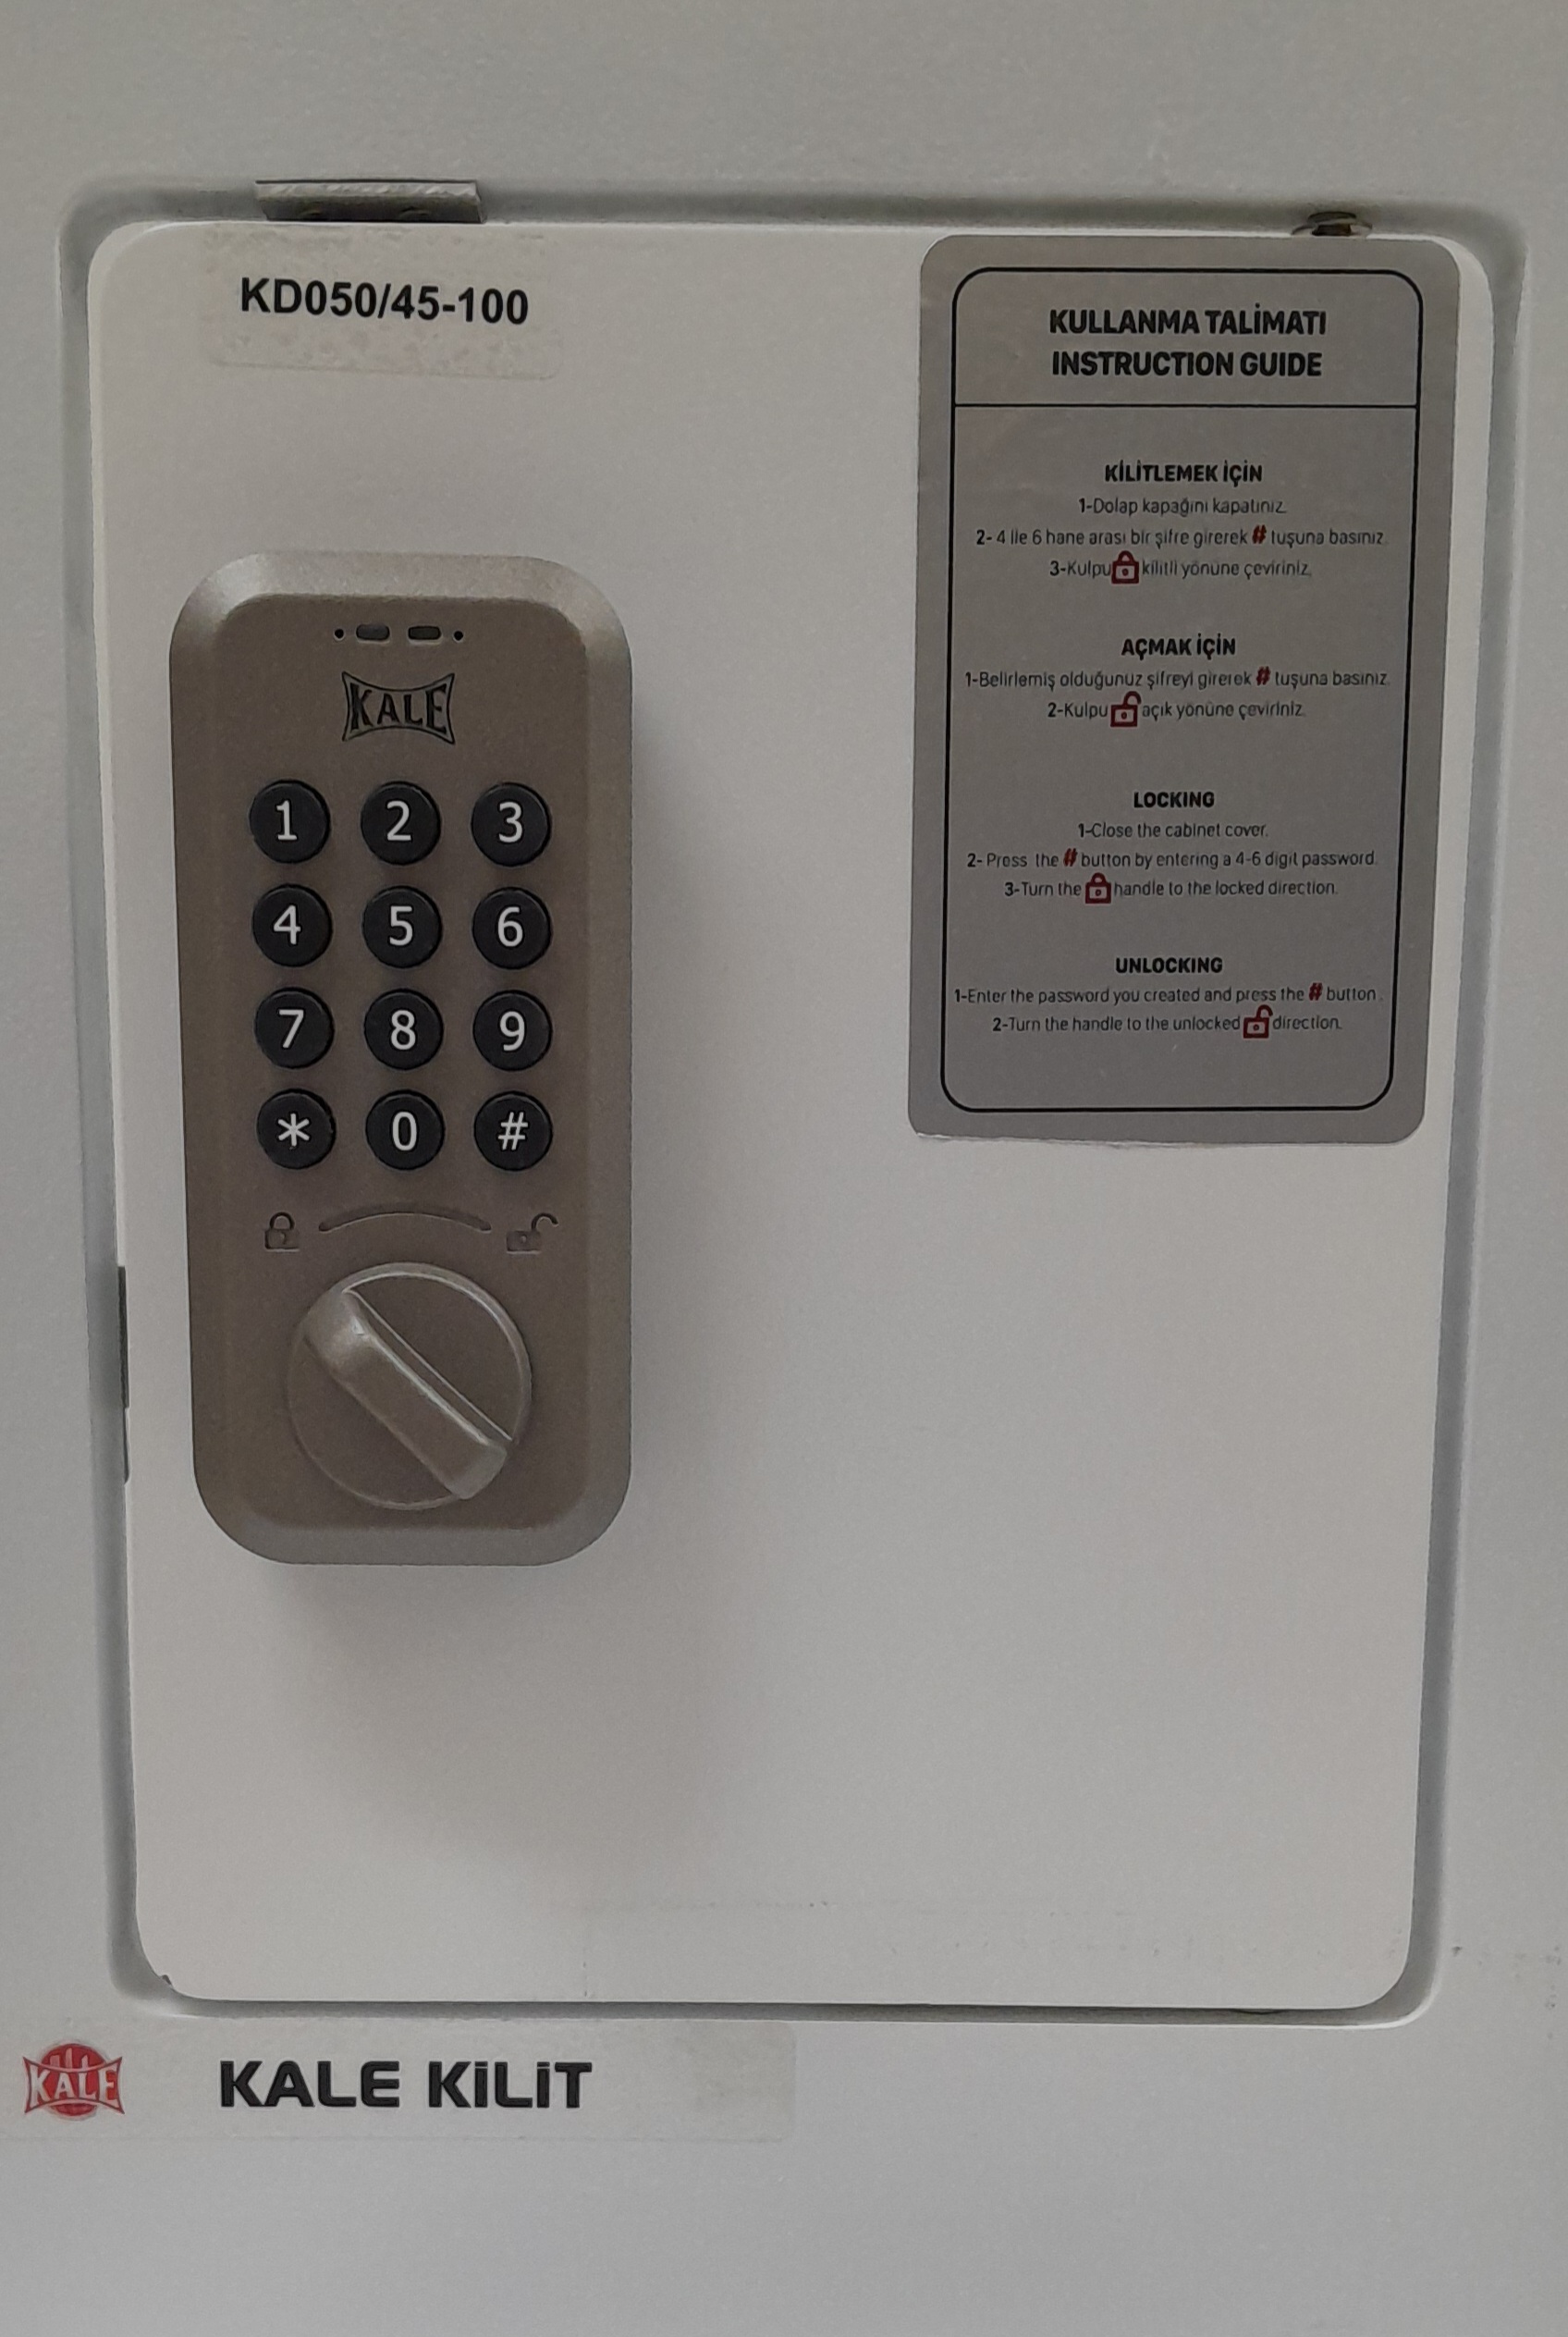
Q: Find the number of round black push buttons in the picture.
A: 12